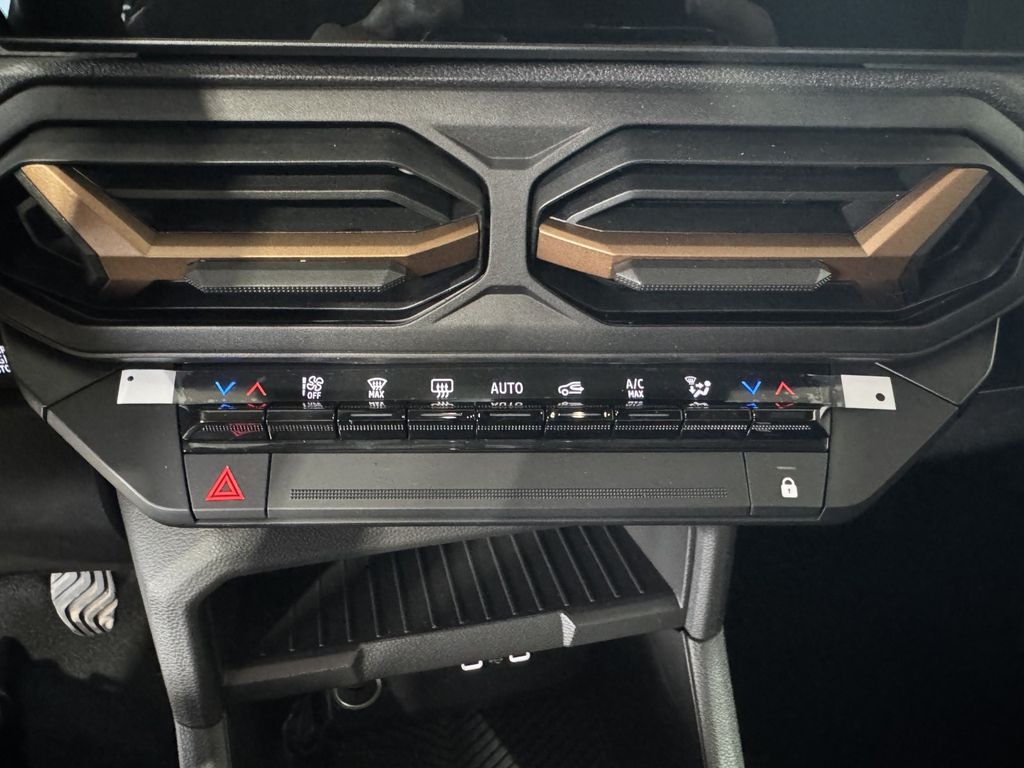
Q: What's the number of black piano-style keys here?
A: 9